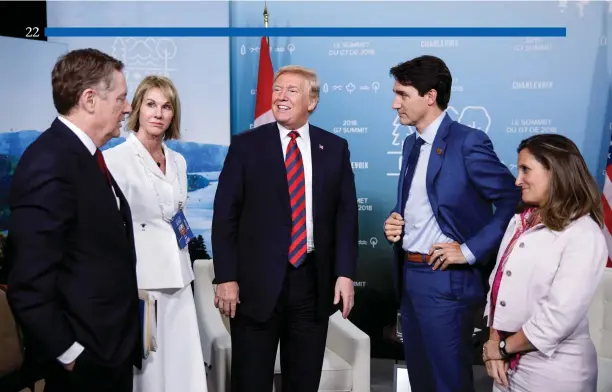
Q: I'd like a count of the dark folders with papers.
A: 1